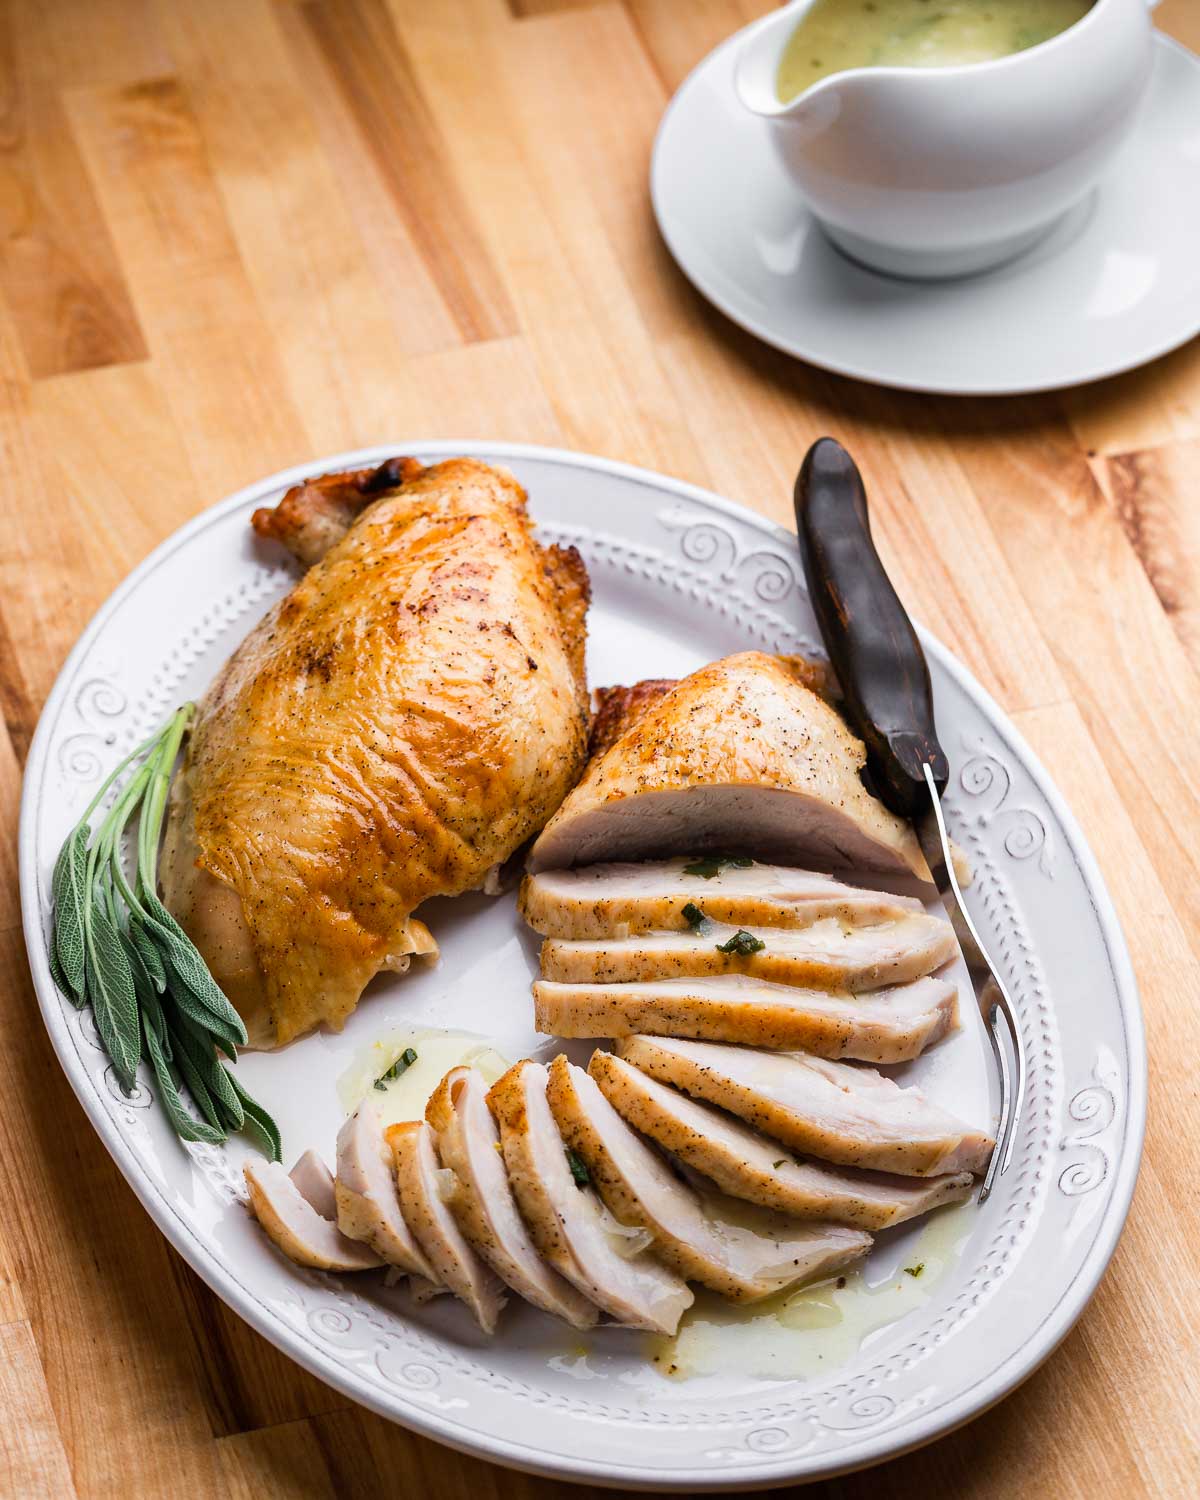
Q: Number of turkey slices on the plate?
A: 11